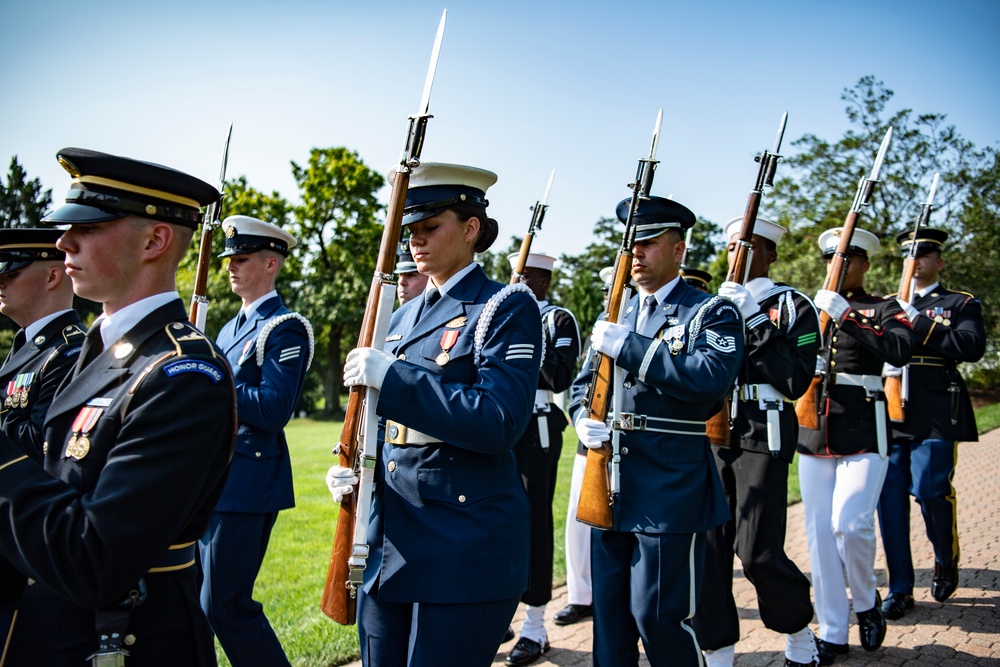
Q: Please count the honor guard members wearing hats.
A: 12